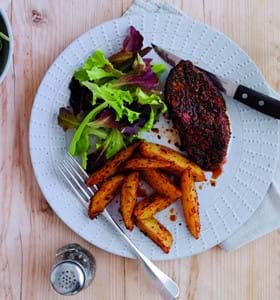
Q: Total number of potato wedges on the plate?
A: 9